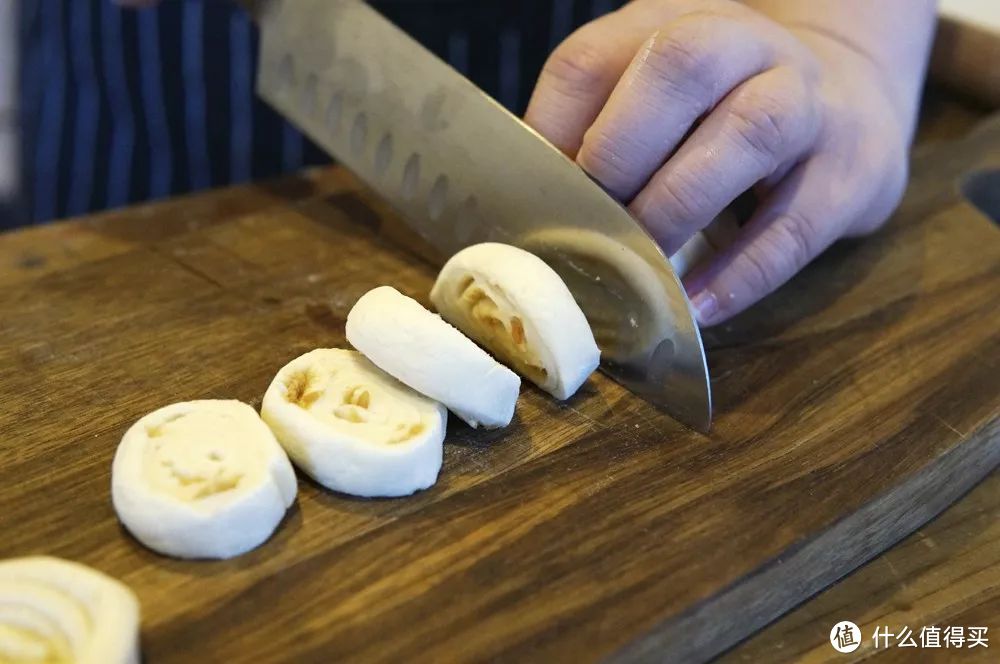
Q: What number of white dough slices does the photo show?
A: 5